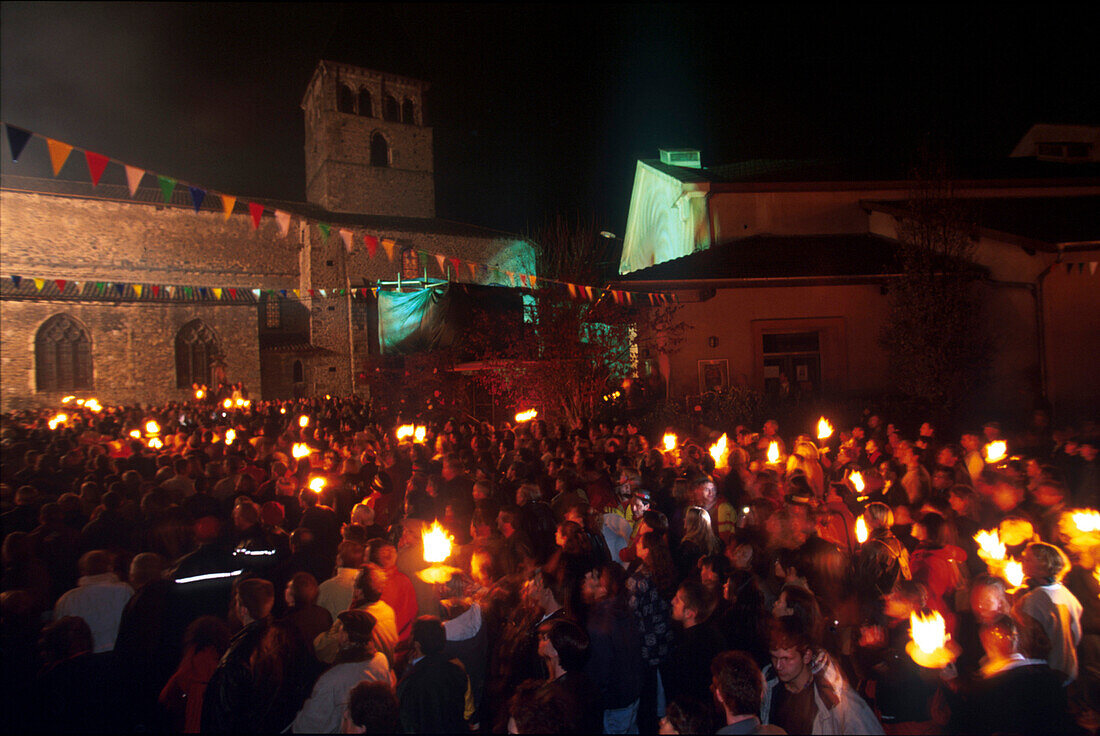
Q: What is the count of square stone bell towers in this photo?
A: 1